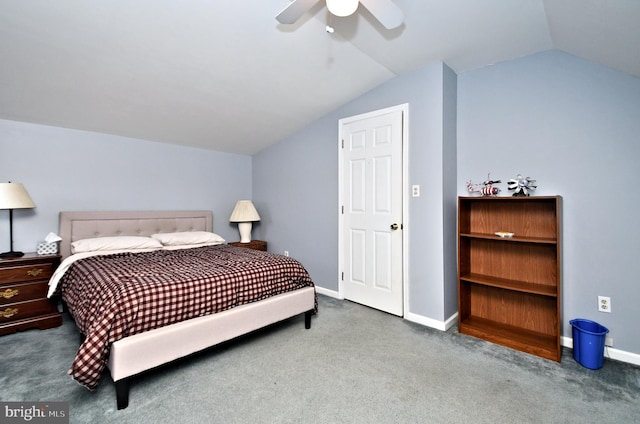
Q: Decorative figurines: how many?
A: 2